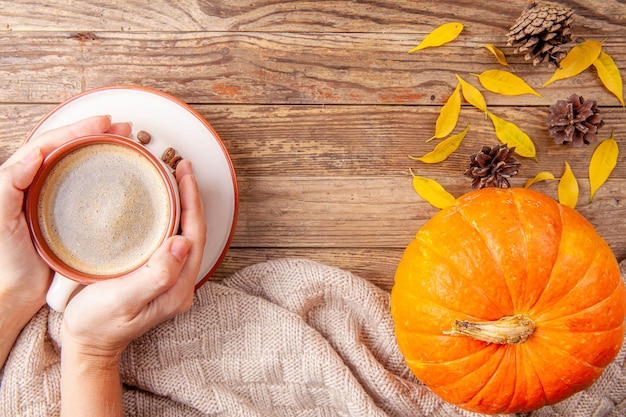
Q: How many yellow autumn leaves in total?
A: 13